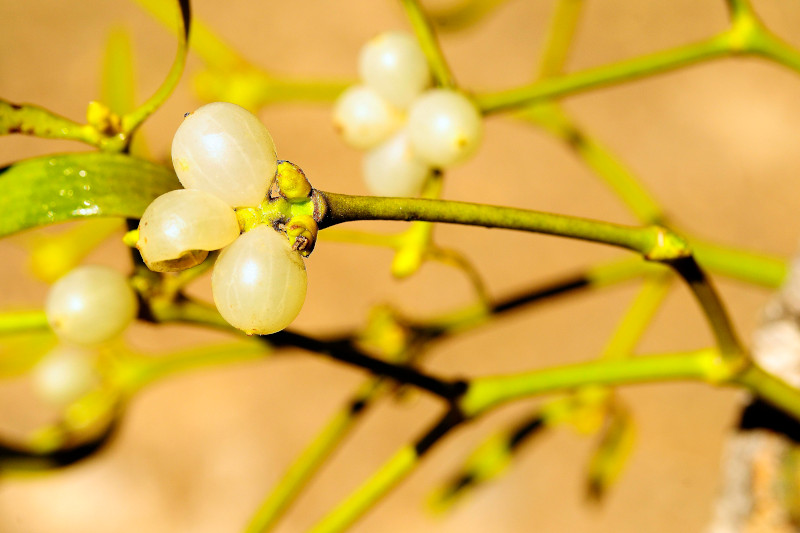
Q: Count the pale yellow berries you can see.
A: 9